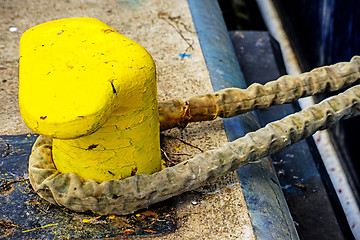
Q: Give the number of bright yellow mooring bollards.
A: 1